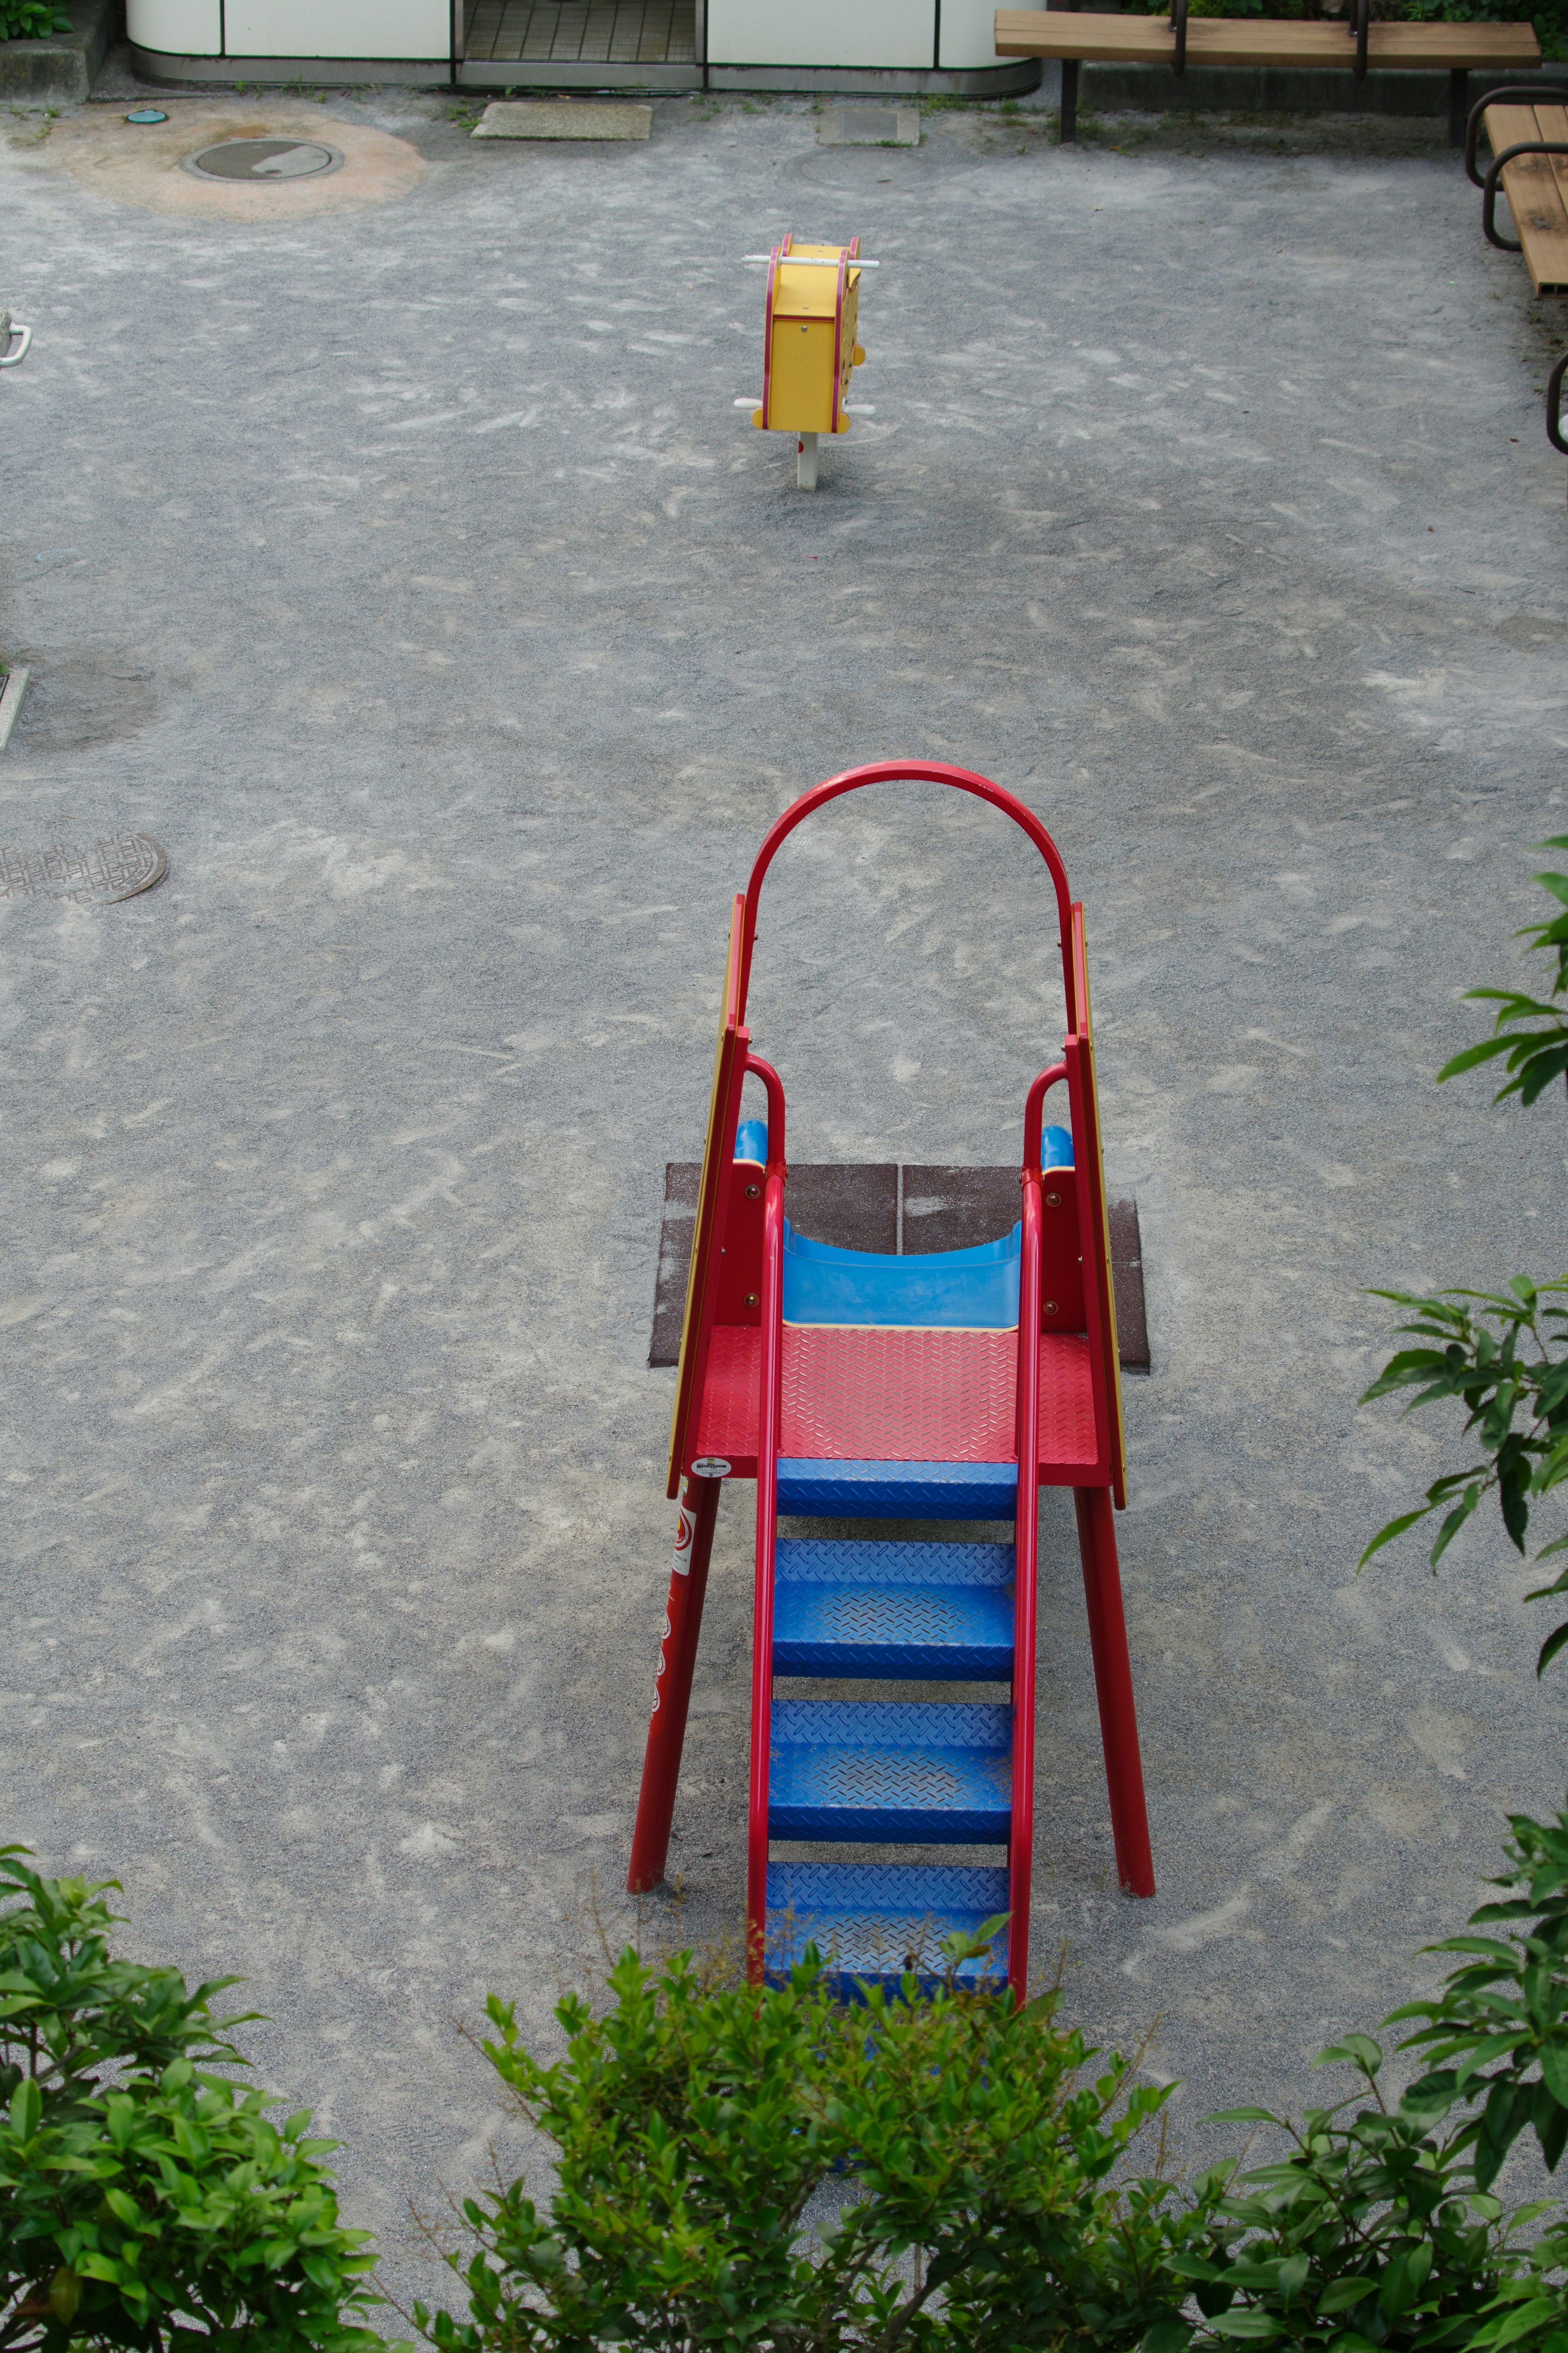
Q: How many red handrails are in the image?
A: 2